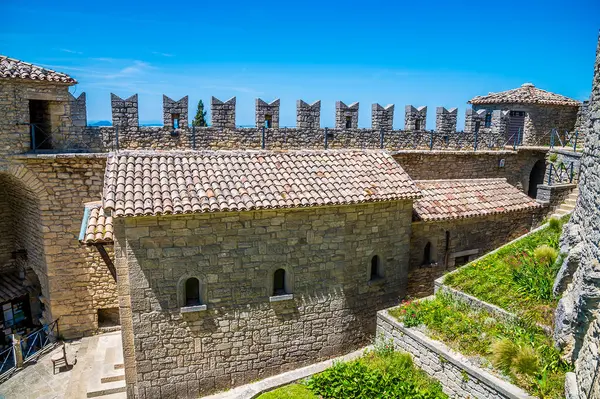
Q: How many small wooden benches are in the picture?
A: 1